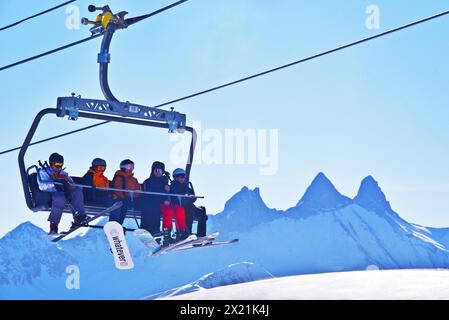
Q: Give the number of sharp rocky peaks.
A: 3